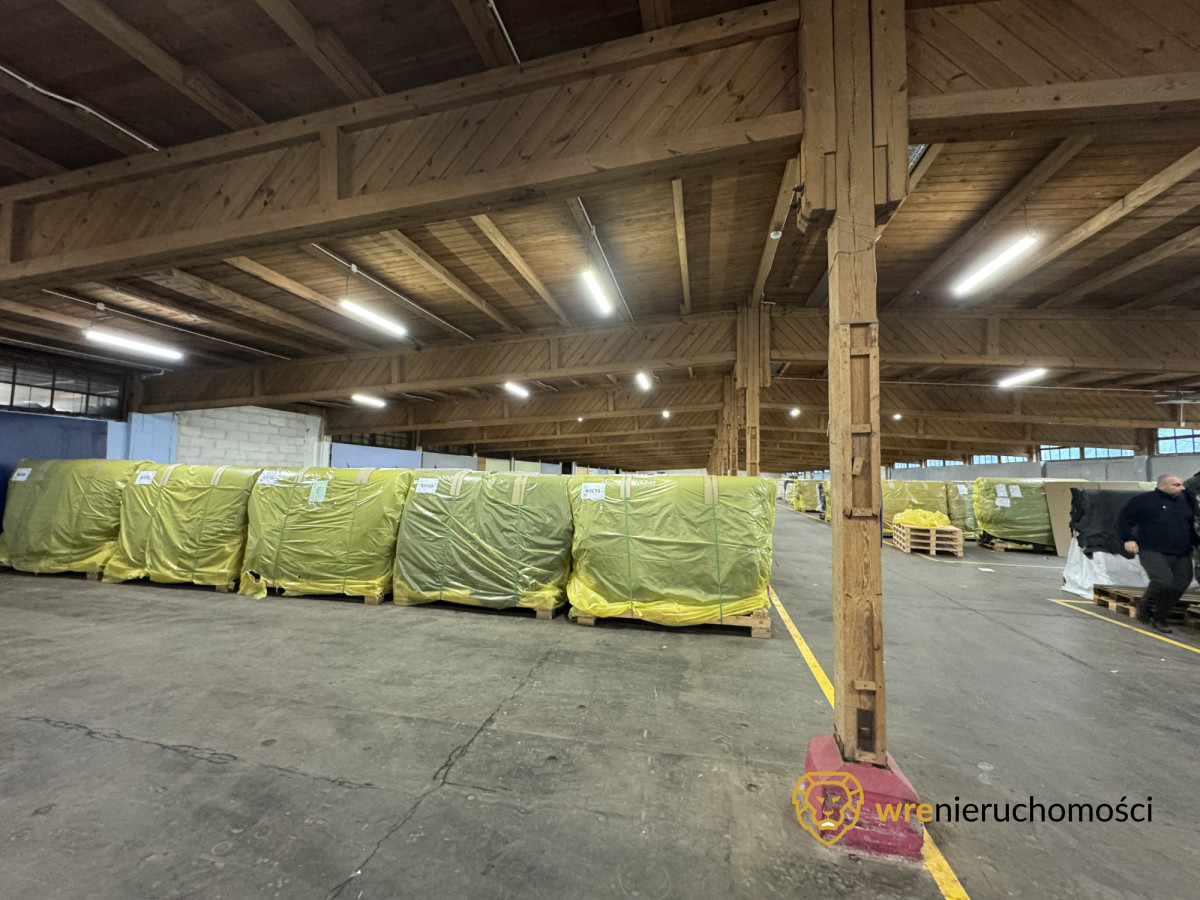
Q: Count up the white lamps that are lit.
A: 12